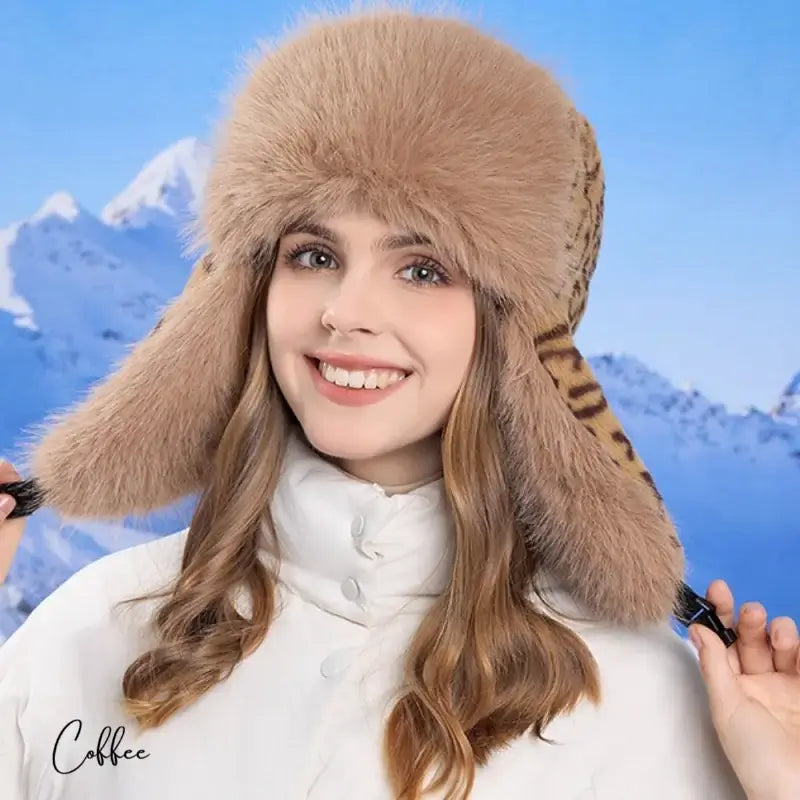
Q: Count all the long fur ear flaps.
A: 2